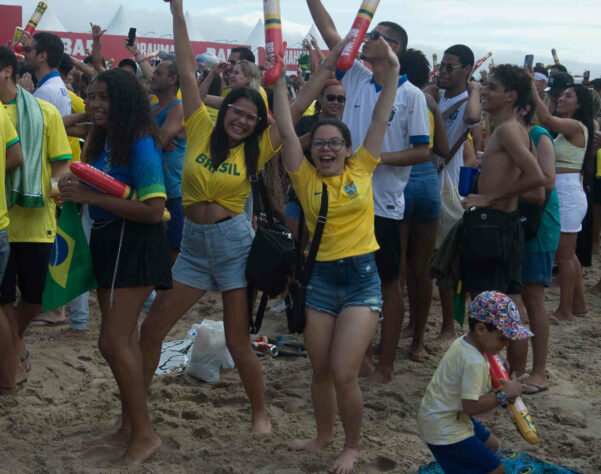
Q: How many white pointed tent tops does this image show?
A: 5